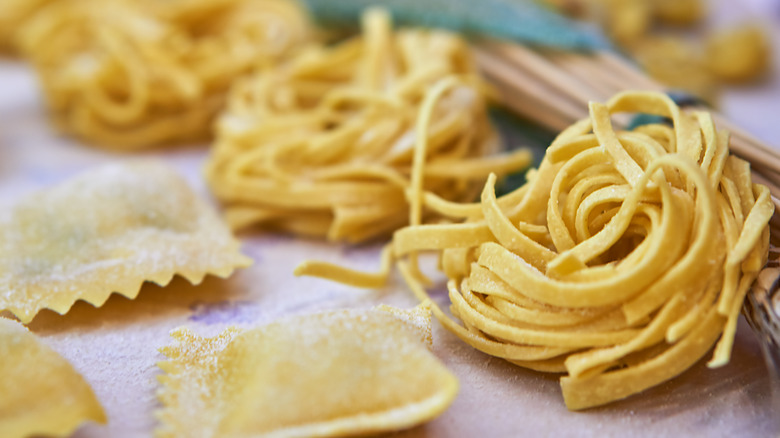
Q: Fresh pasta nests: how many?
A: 3